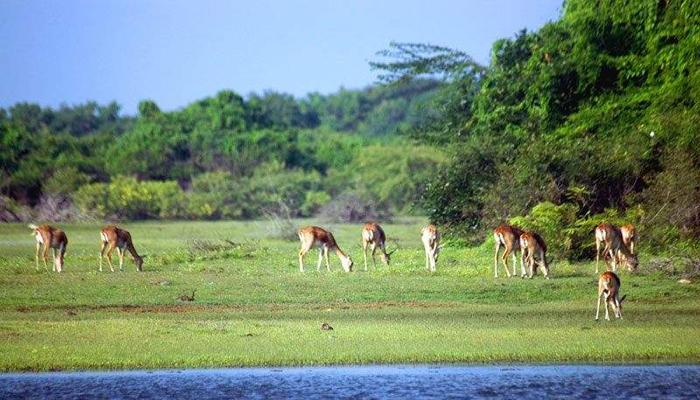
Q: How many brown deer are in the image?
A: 10